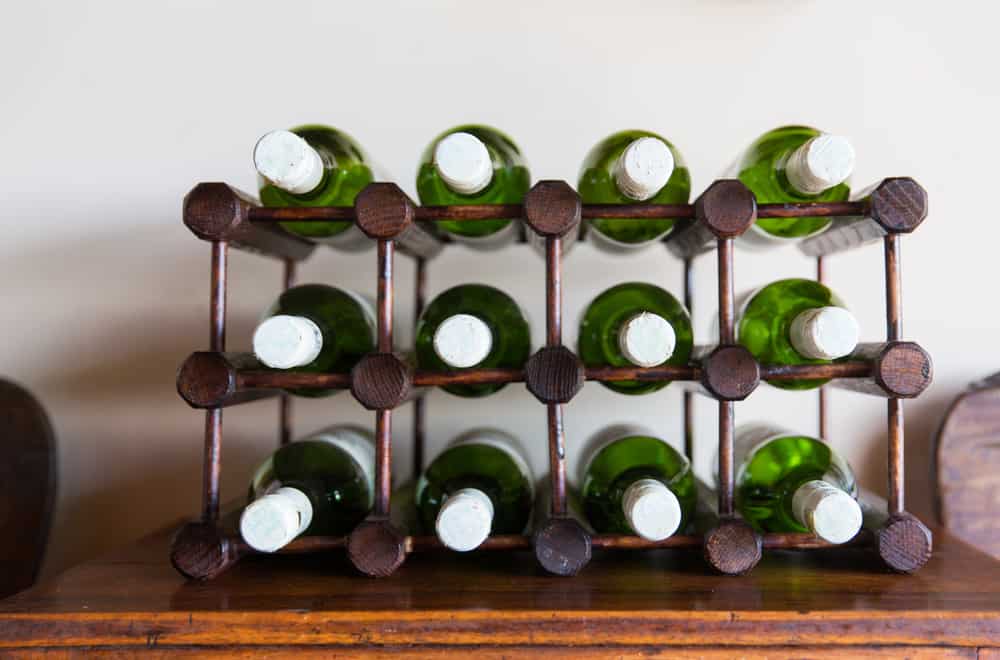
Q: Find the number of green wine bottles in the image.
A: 12